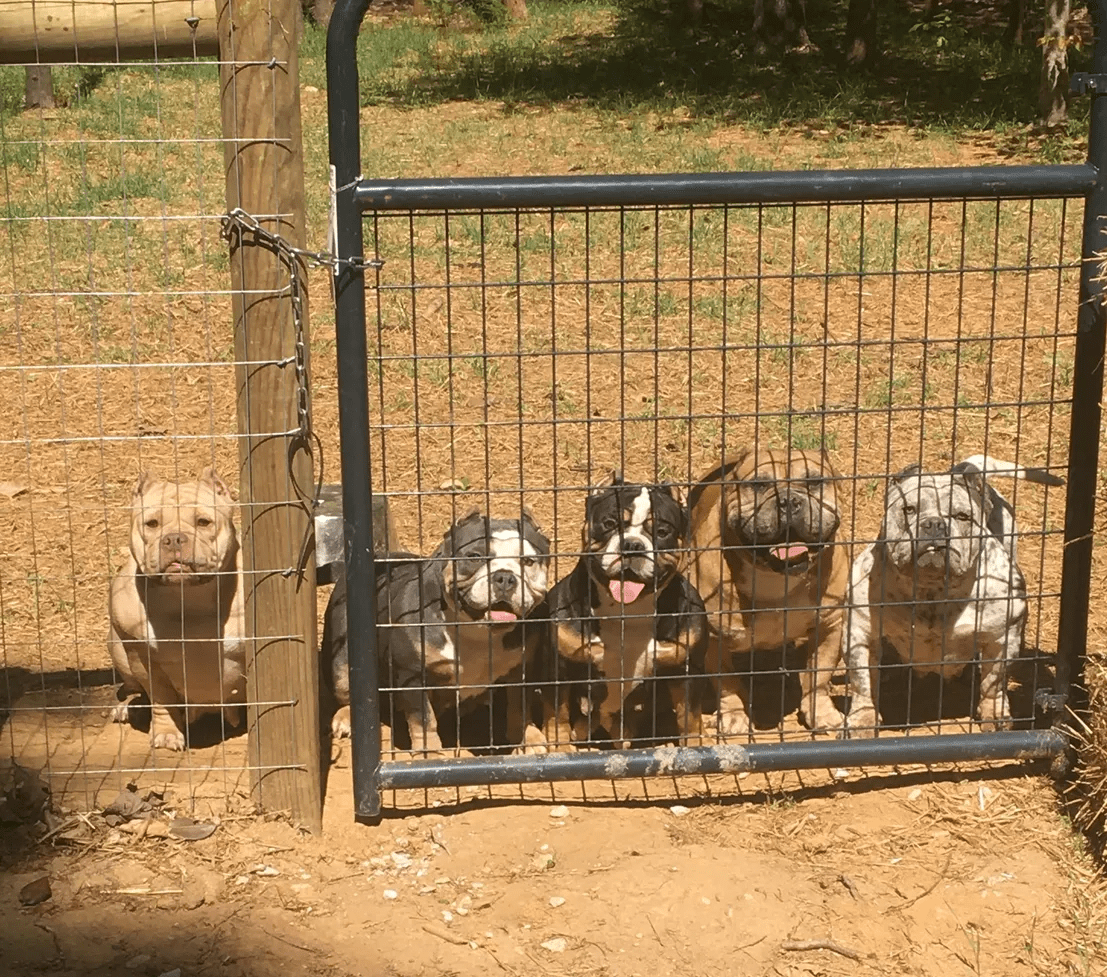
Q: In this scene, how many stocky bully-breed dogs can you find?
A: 5